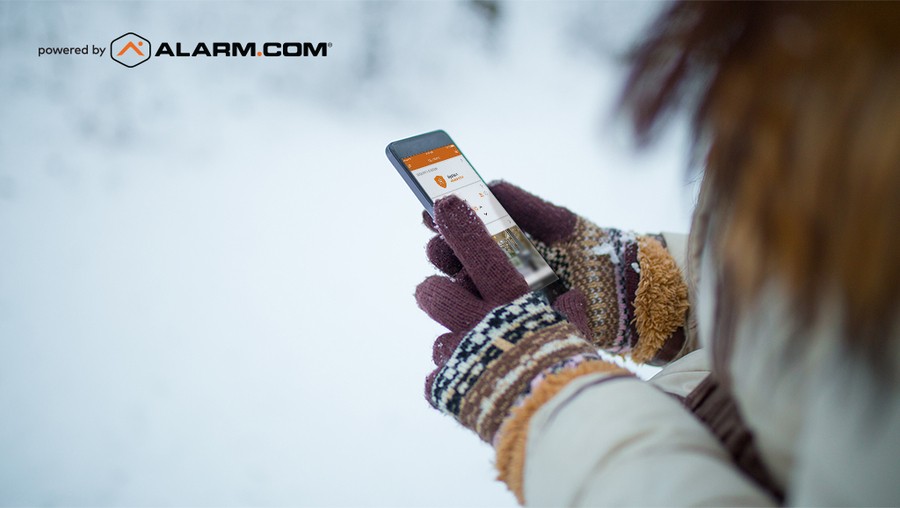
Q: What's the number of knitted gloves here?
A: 2